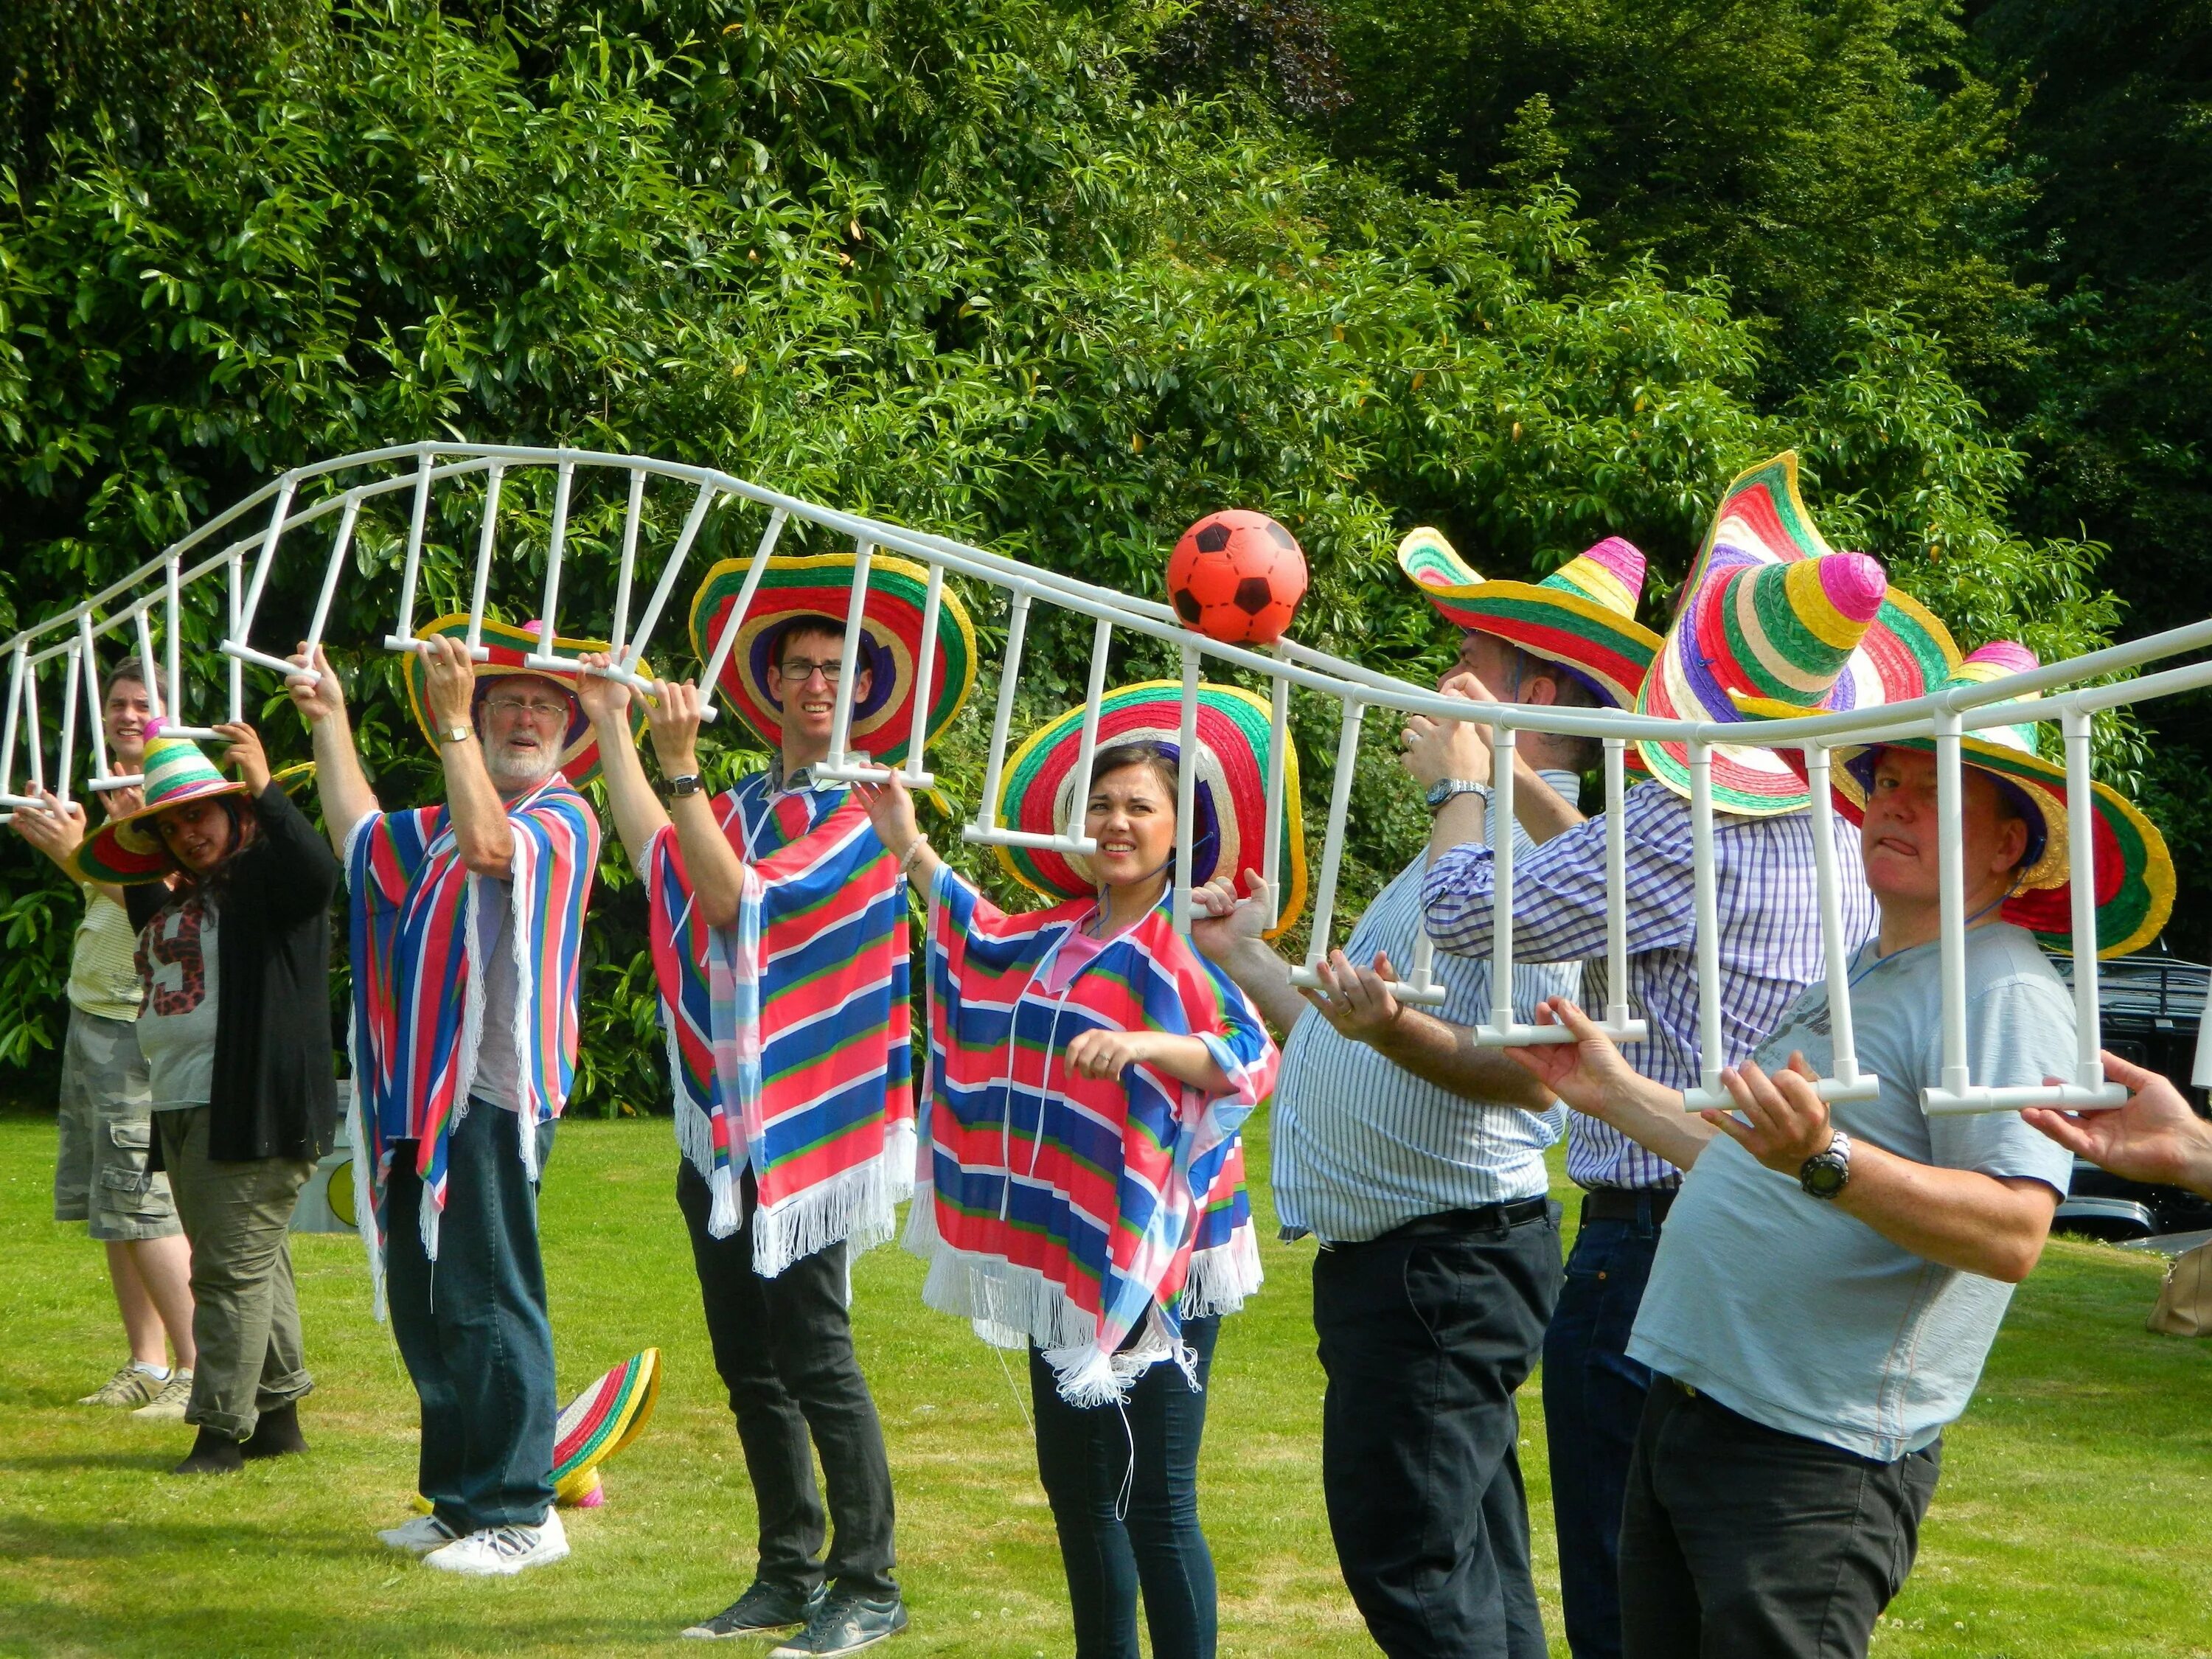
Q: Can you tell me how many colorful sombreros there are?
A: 8